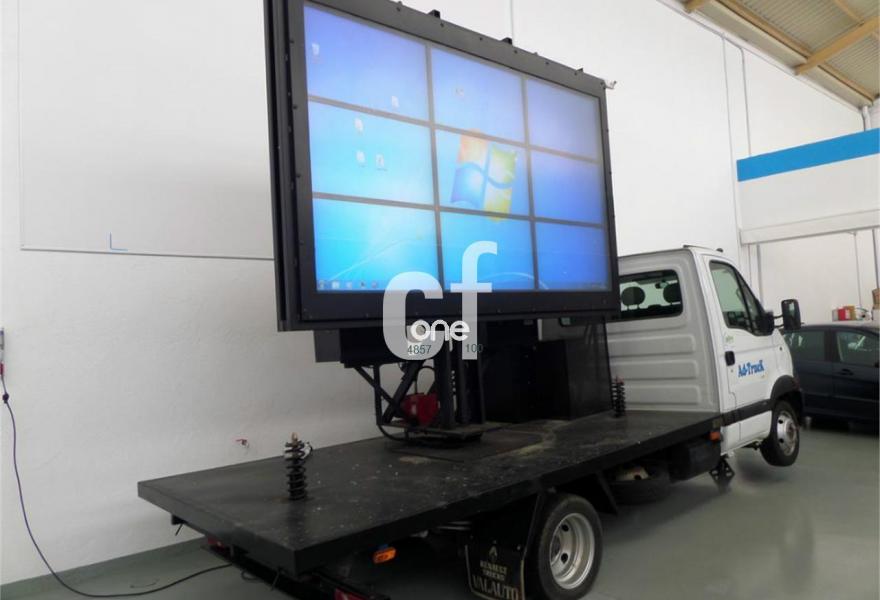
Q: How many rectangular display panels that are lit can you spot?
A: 9